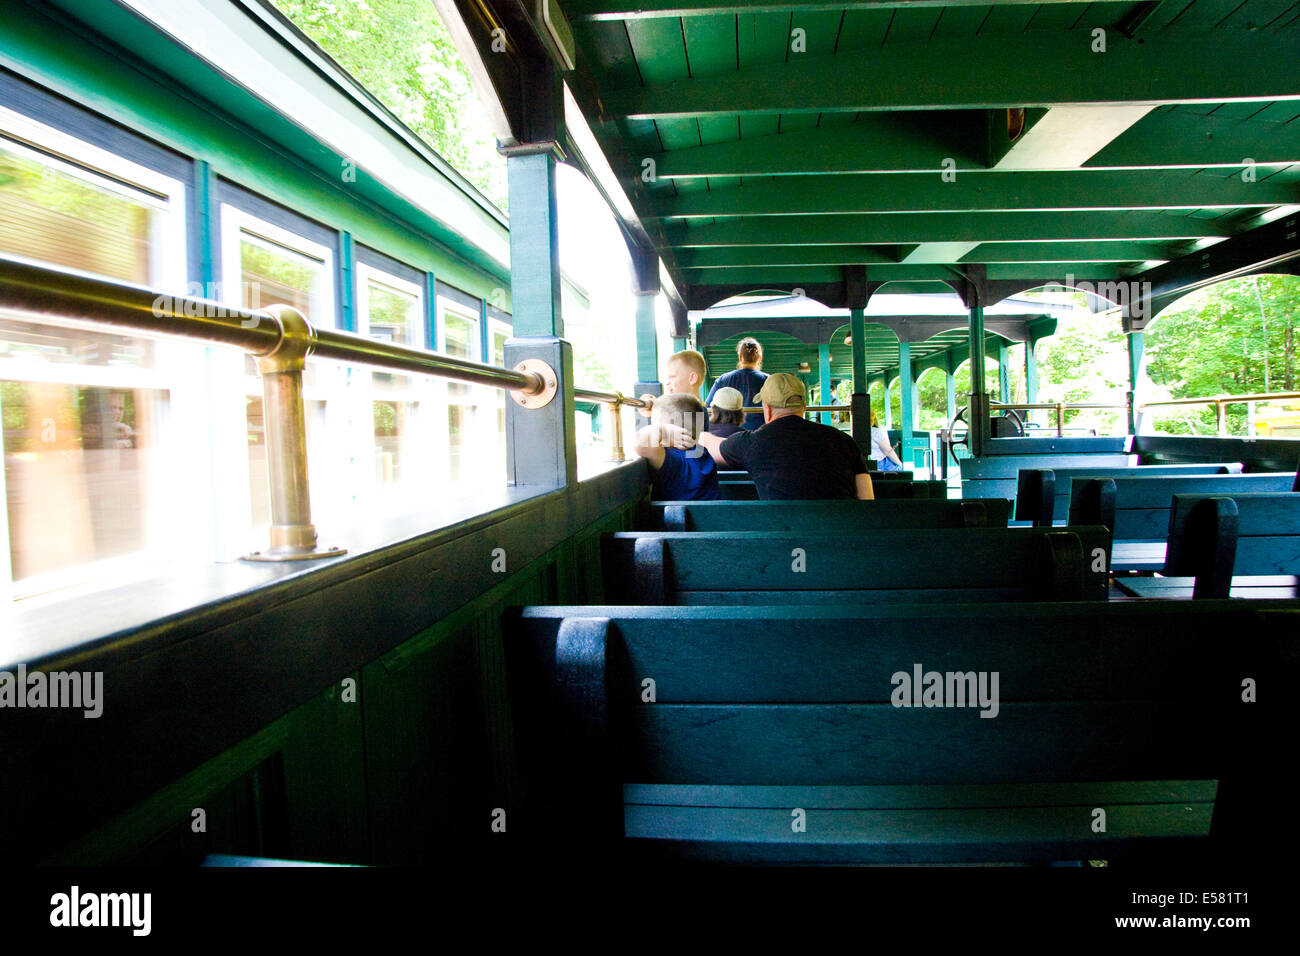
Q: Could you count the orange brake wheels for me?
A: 0